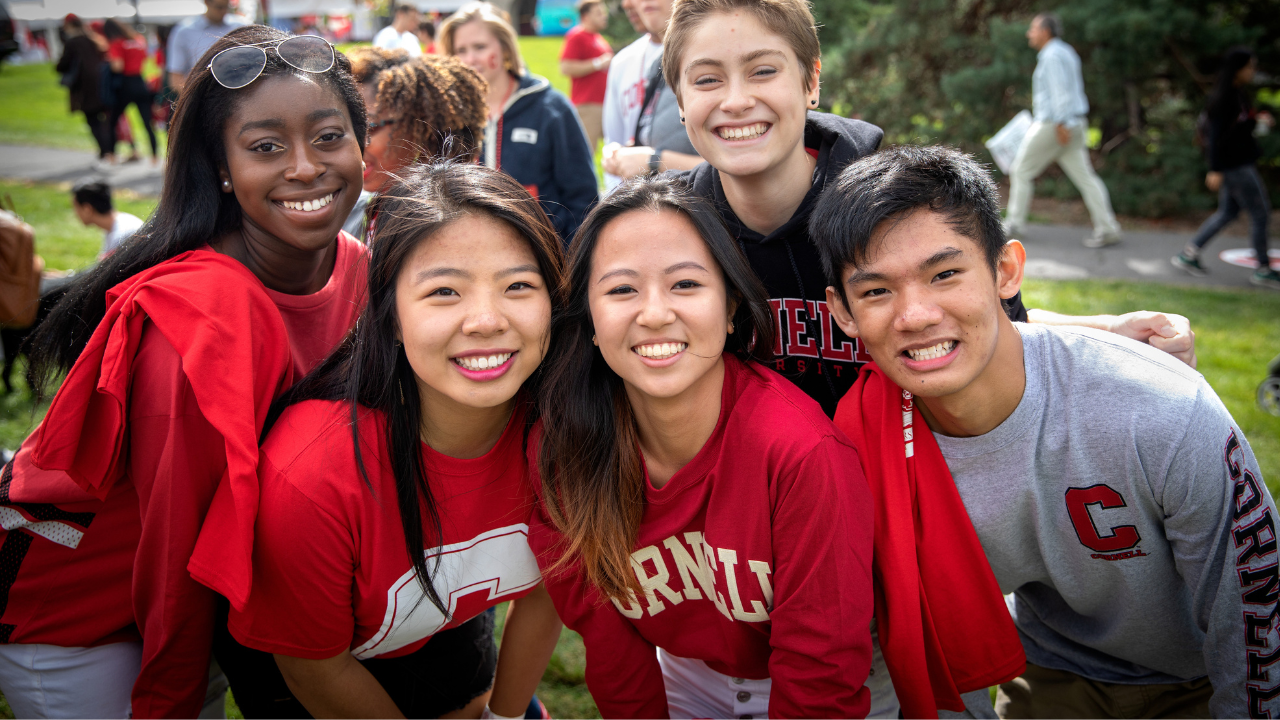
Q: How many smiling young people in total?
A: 5